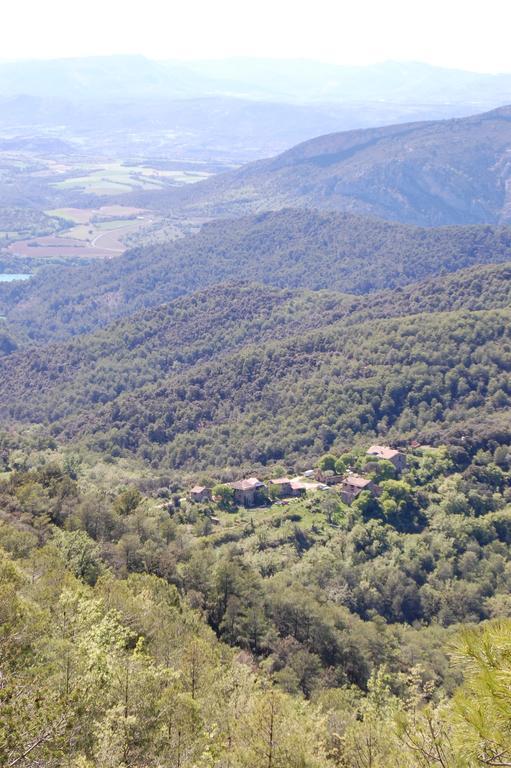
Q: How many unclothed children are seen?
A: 0